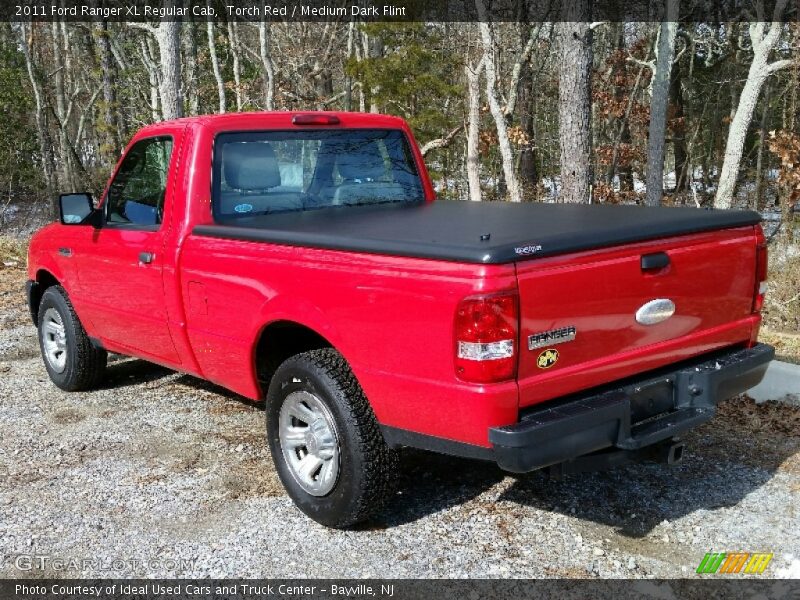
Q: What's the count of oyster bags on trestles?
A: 0